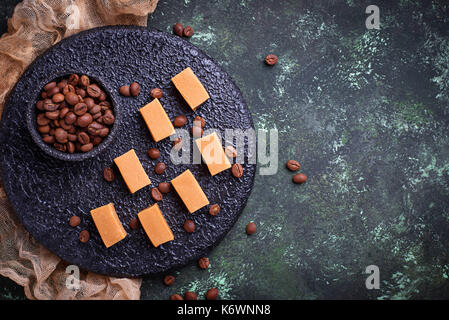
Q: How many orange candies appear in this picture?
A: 7